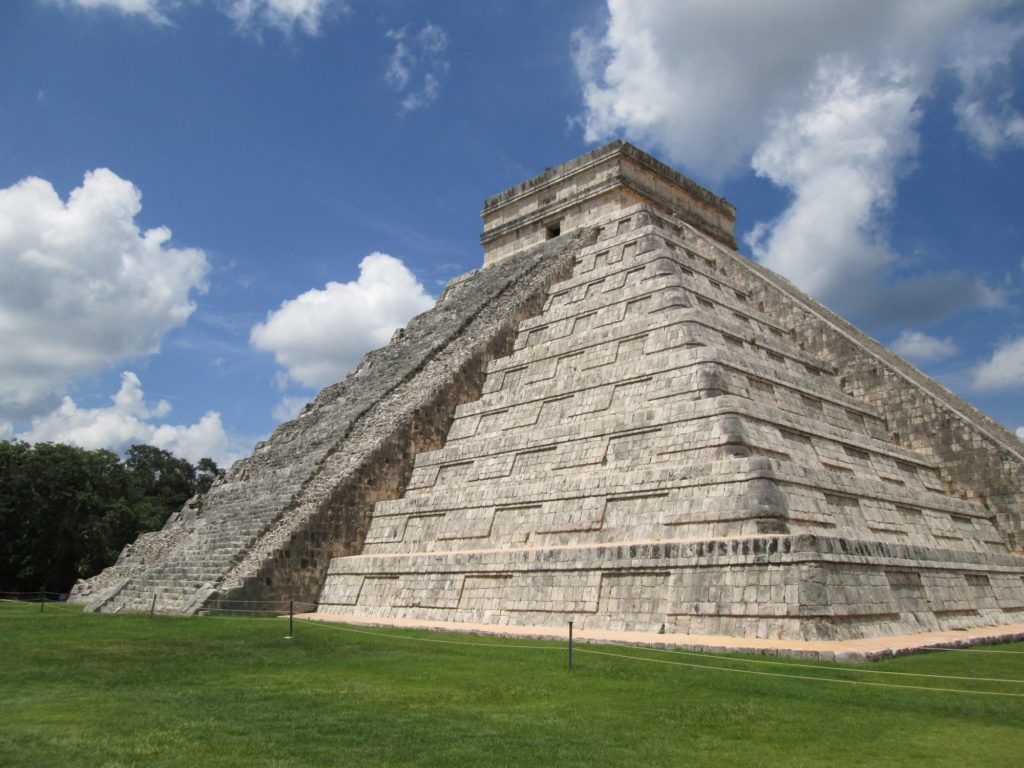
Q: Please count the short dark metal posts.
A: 4